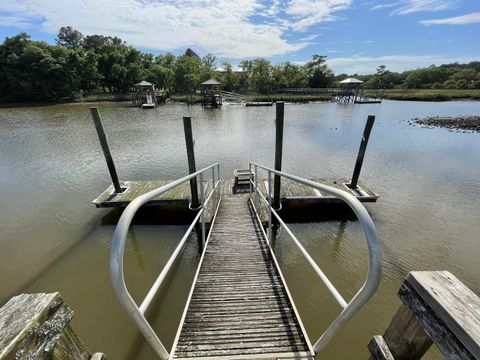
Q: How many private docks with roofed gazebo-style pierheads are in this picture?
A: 3